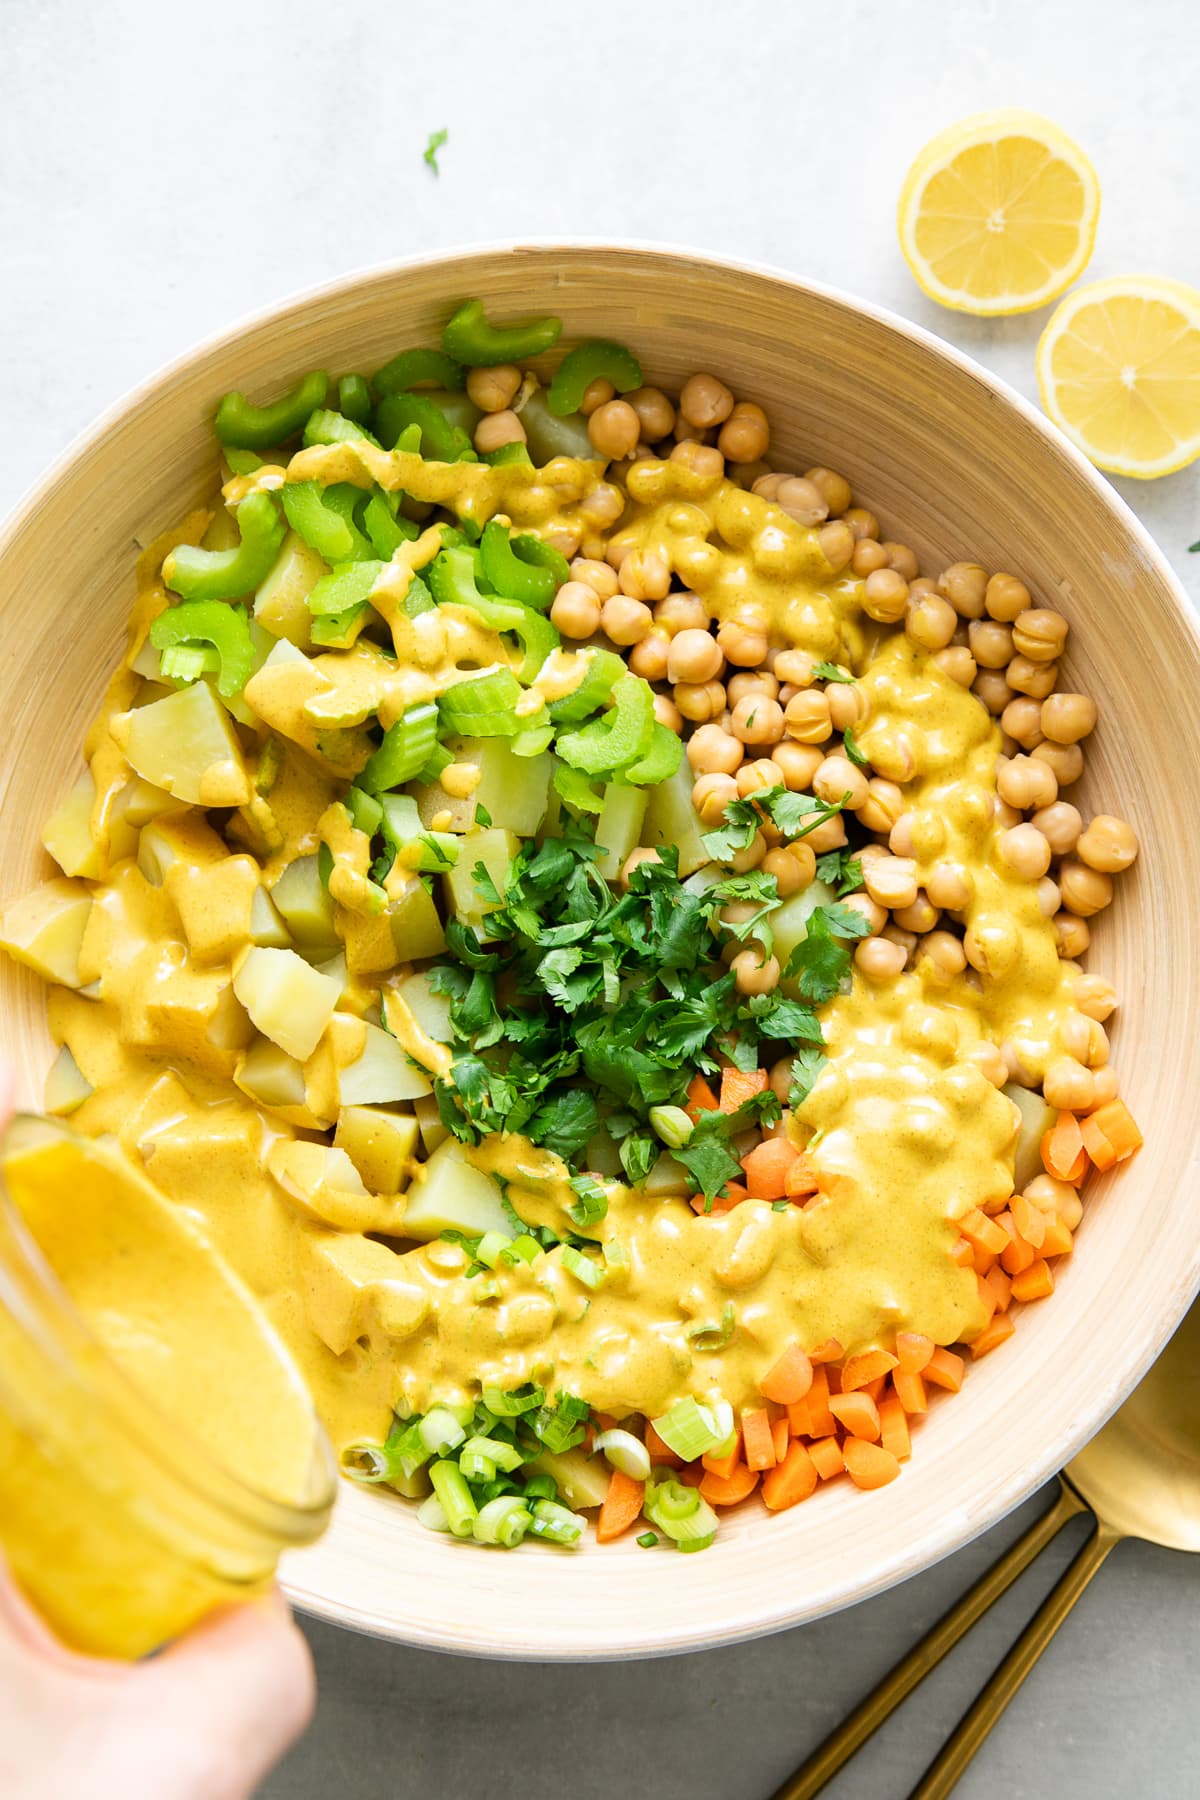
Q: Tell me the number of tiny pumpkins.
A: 0